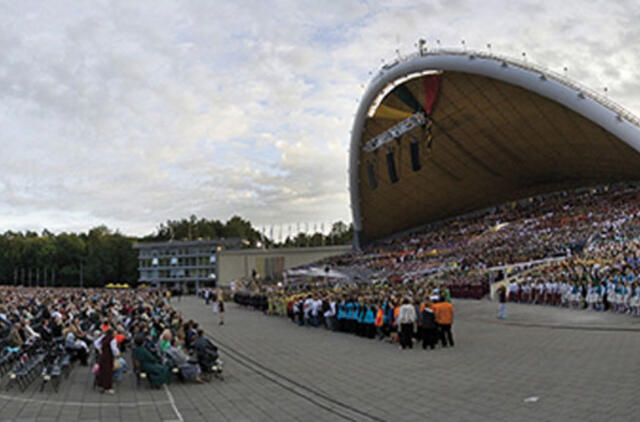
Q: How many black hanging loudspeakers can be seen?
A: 3